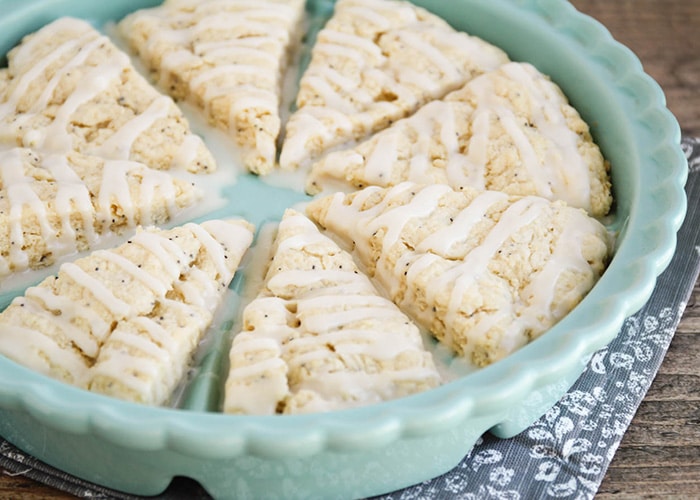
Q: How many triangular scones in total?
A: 8